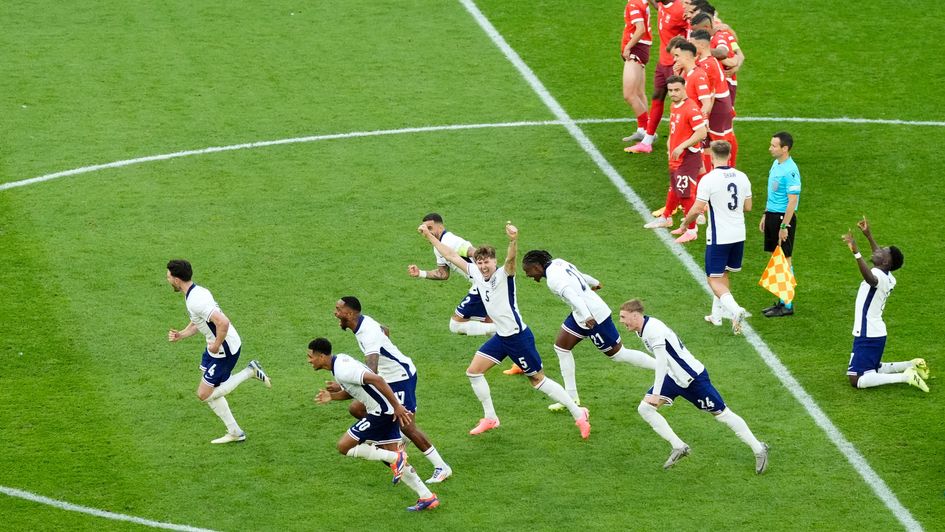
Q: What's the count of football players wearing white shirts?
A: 9